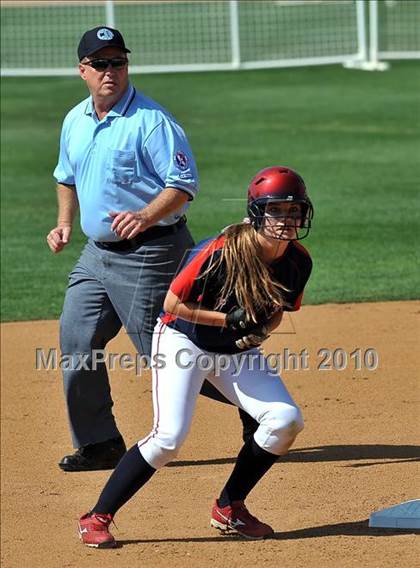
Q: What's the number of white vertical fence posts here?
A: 4